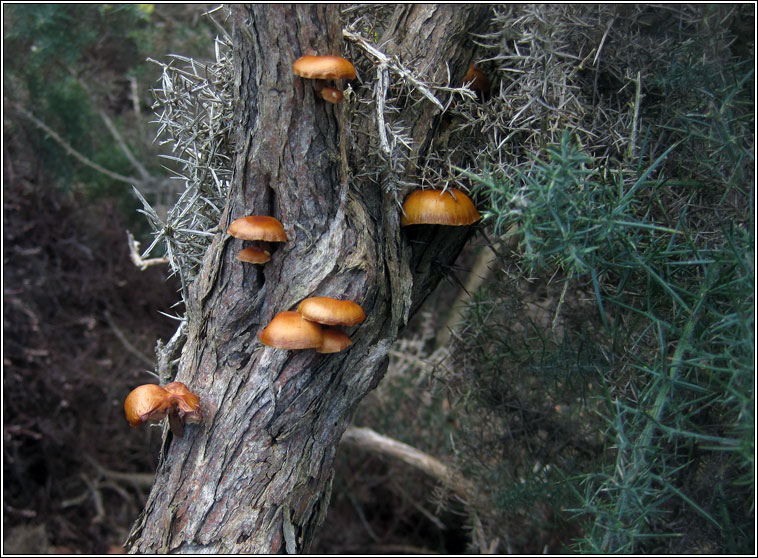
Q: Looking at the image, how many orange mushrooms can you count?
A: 11